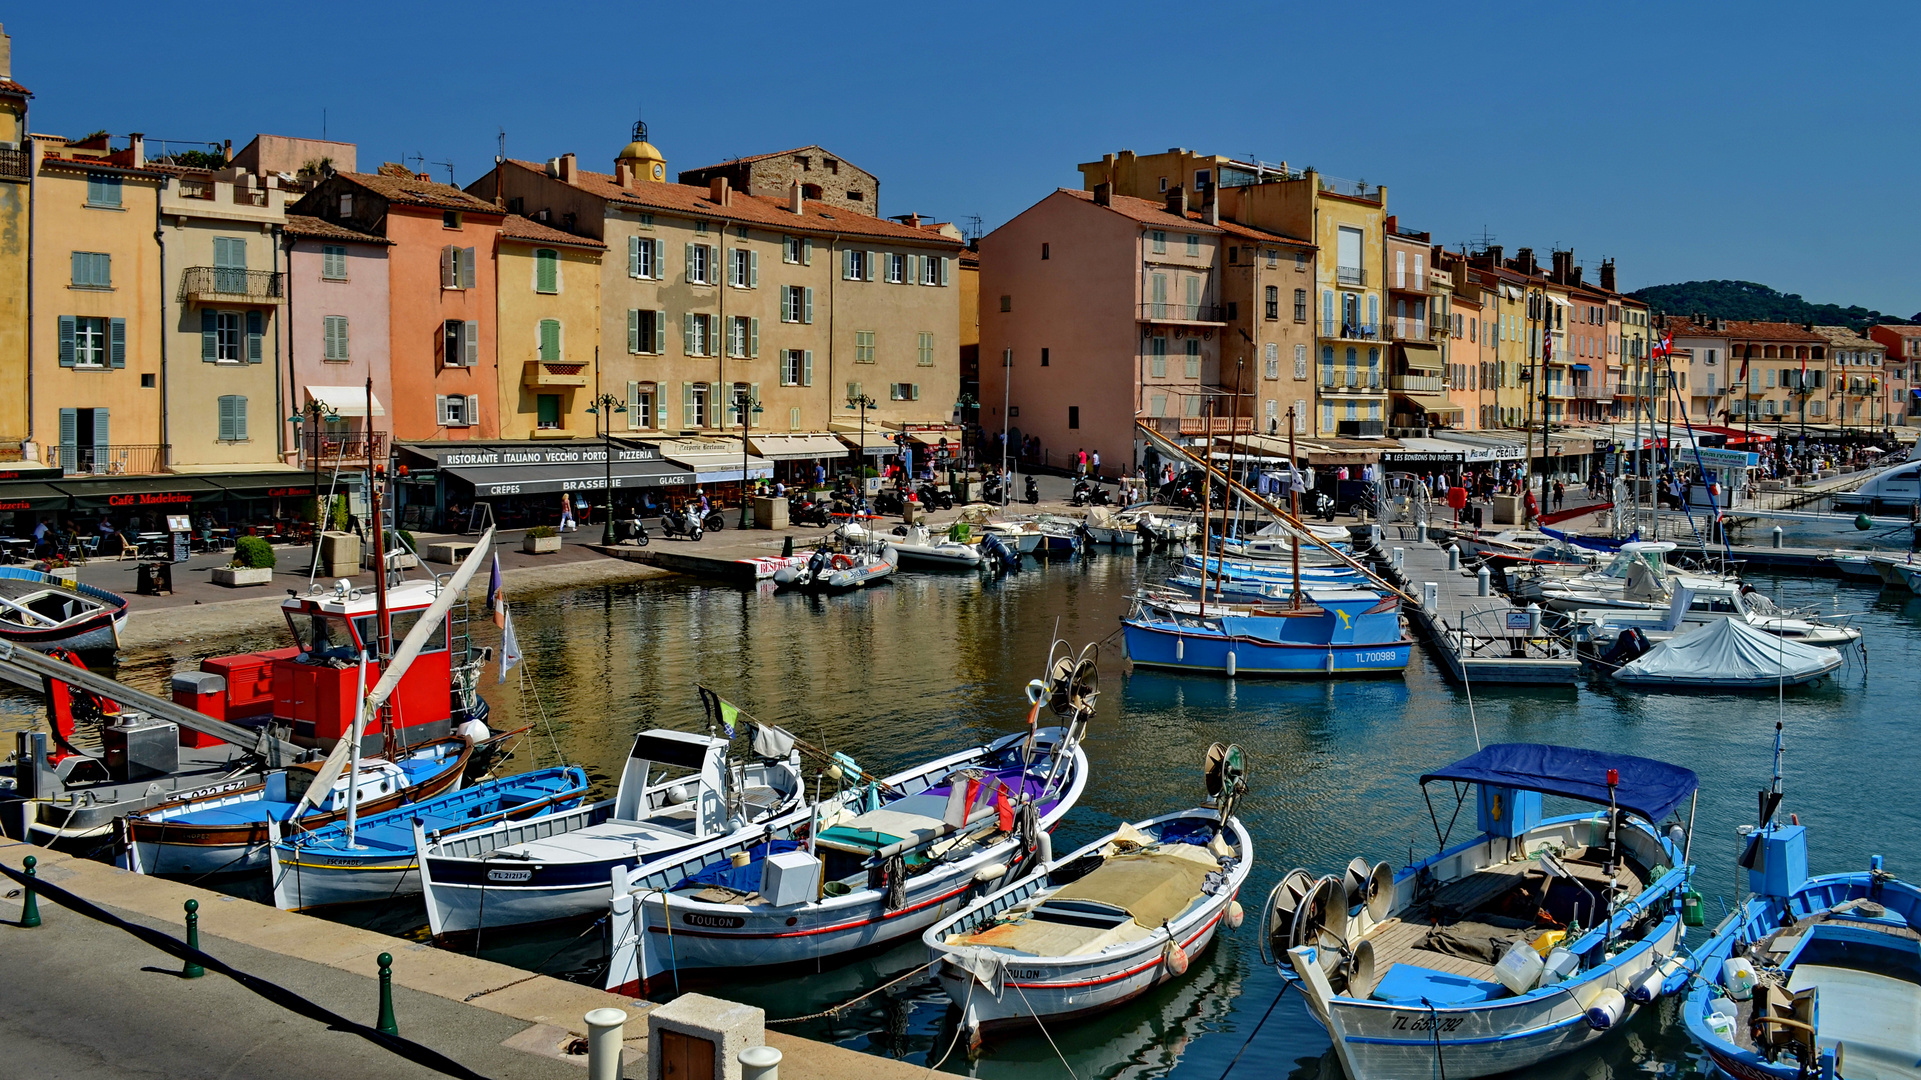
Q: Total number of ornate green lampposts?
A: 5